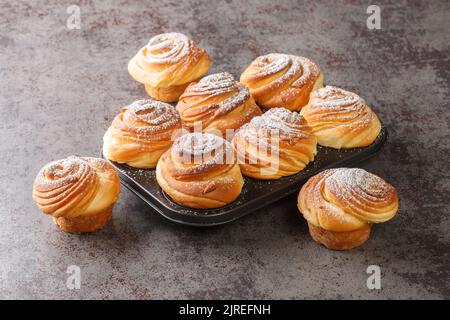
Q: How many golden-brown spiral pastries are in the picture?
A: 9